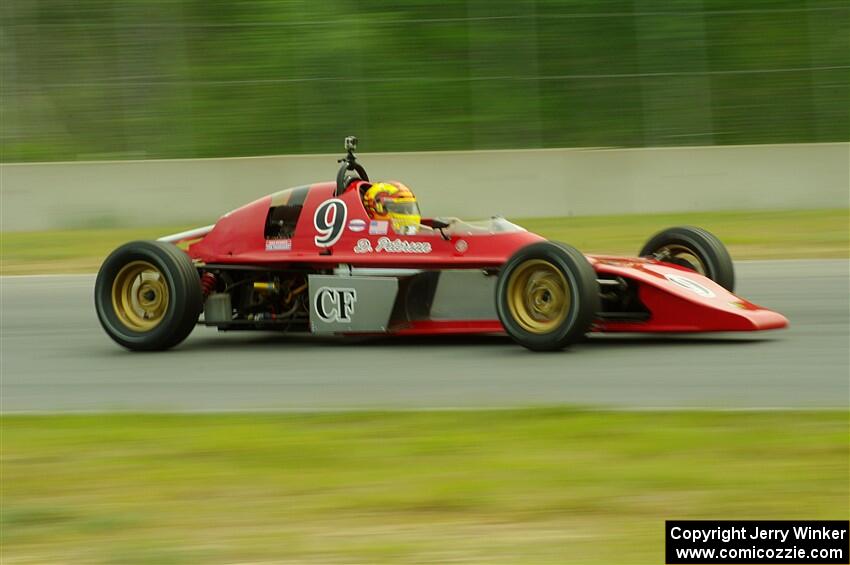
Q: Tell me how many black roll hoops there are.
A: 1